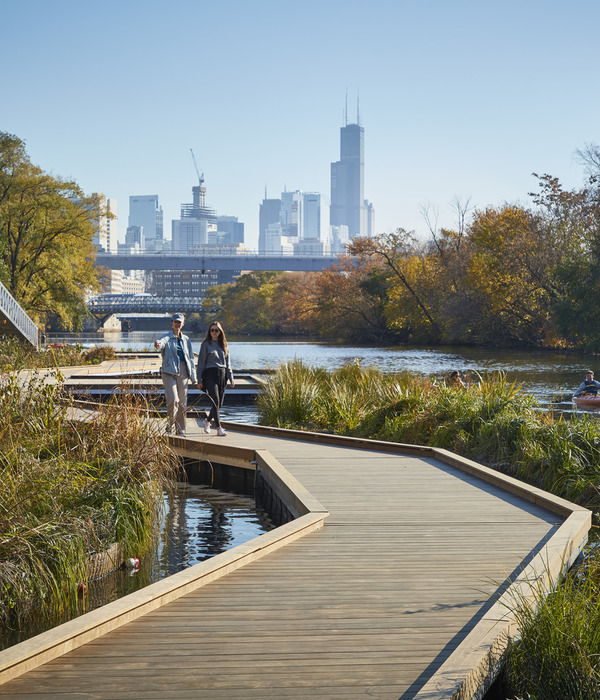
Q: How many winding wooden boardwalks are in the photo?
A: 1